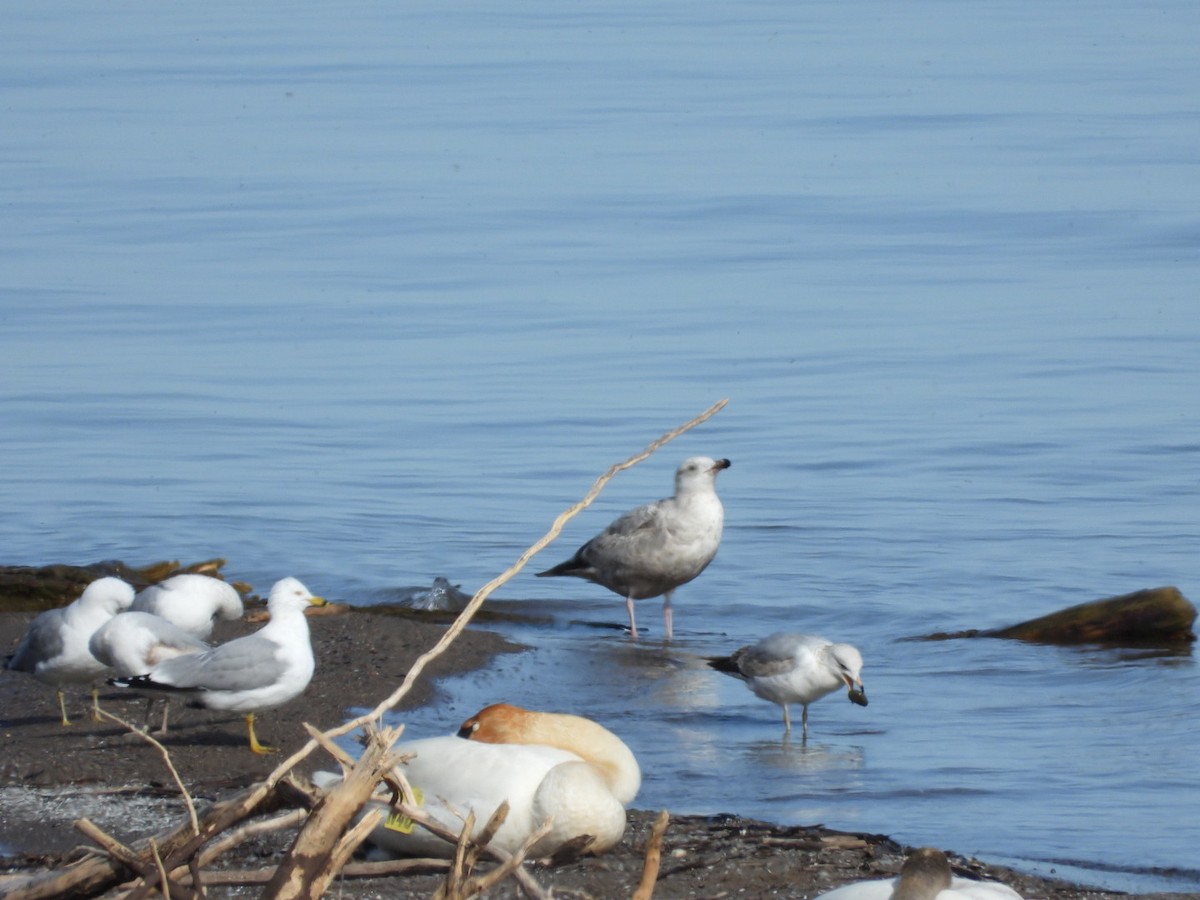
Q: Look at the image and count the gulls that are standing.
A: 6